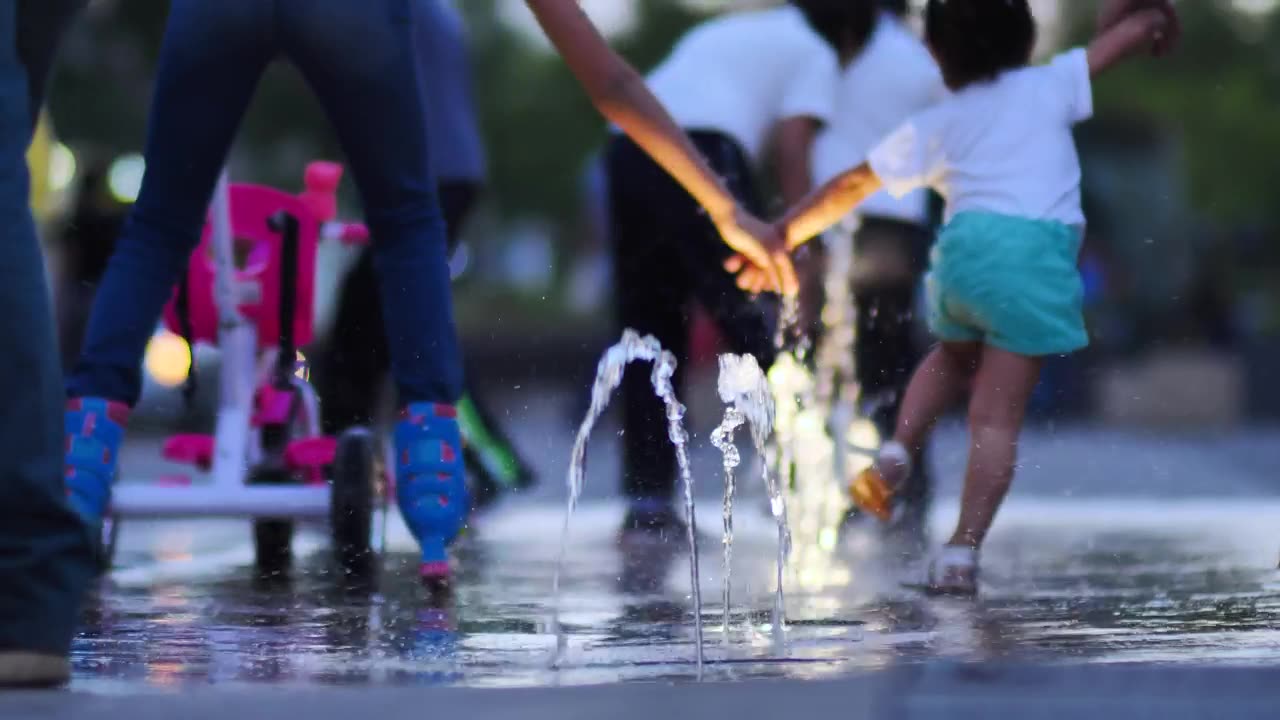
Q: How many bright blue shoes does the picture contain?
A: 2